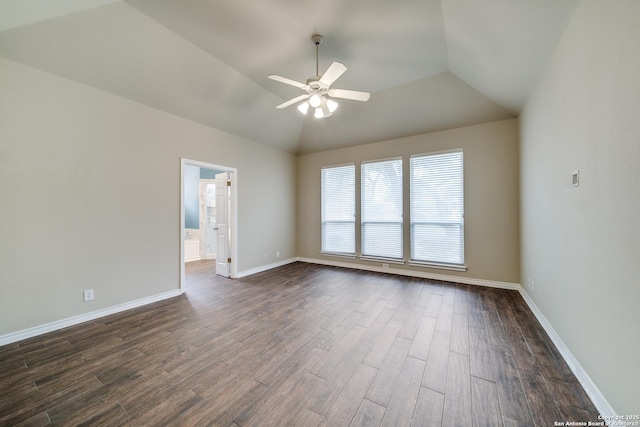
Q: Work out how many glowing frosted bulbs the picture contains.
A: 4